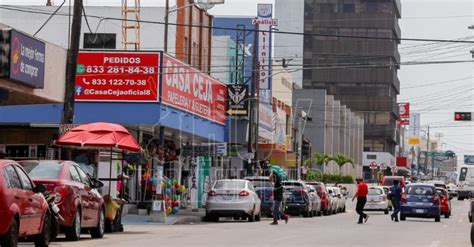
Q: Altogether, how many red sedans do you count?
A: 2